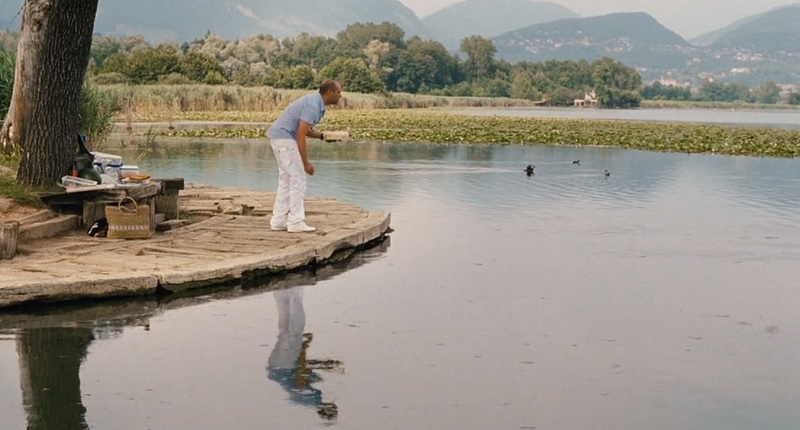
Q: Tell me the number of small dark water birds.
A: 3